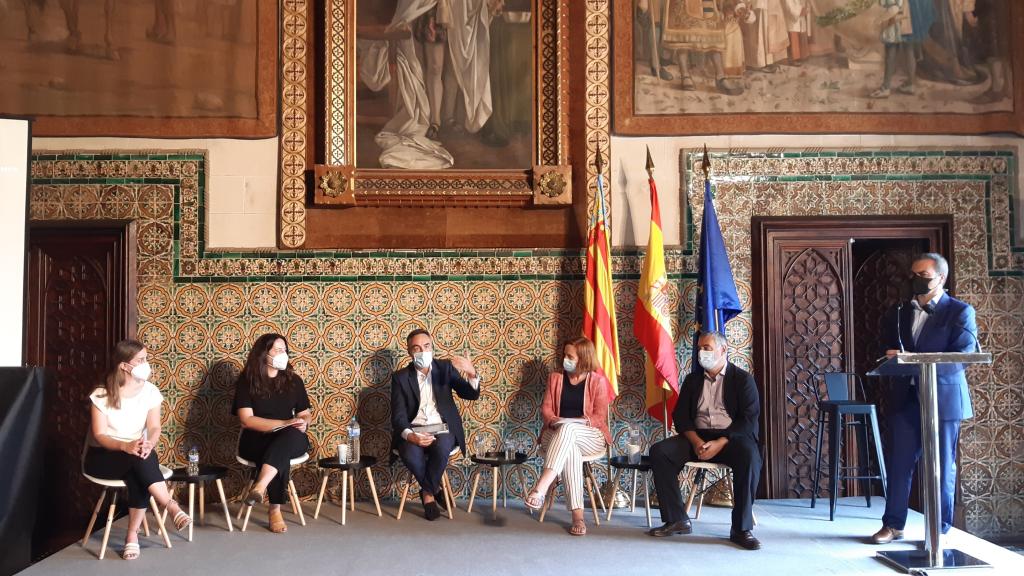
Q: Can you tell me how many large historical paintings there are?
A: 3